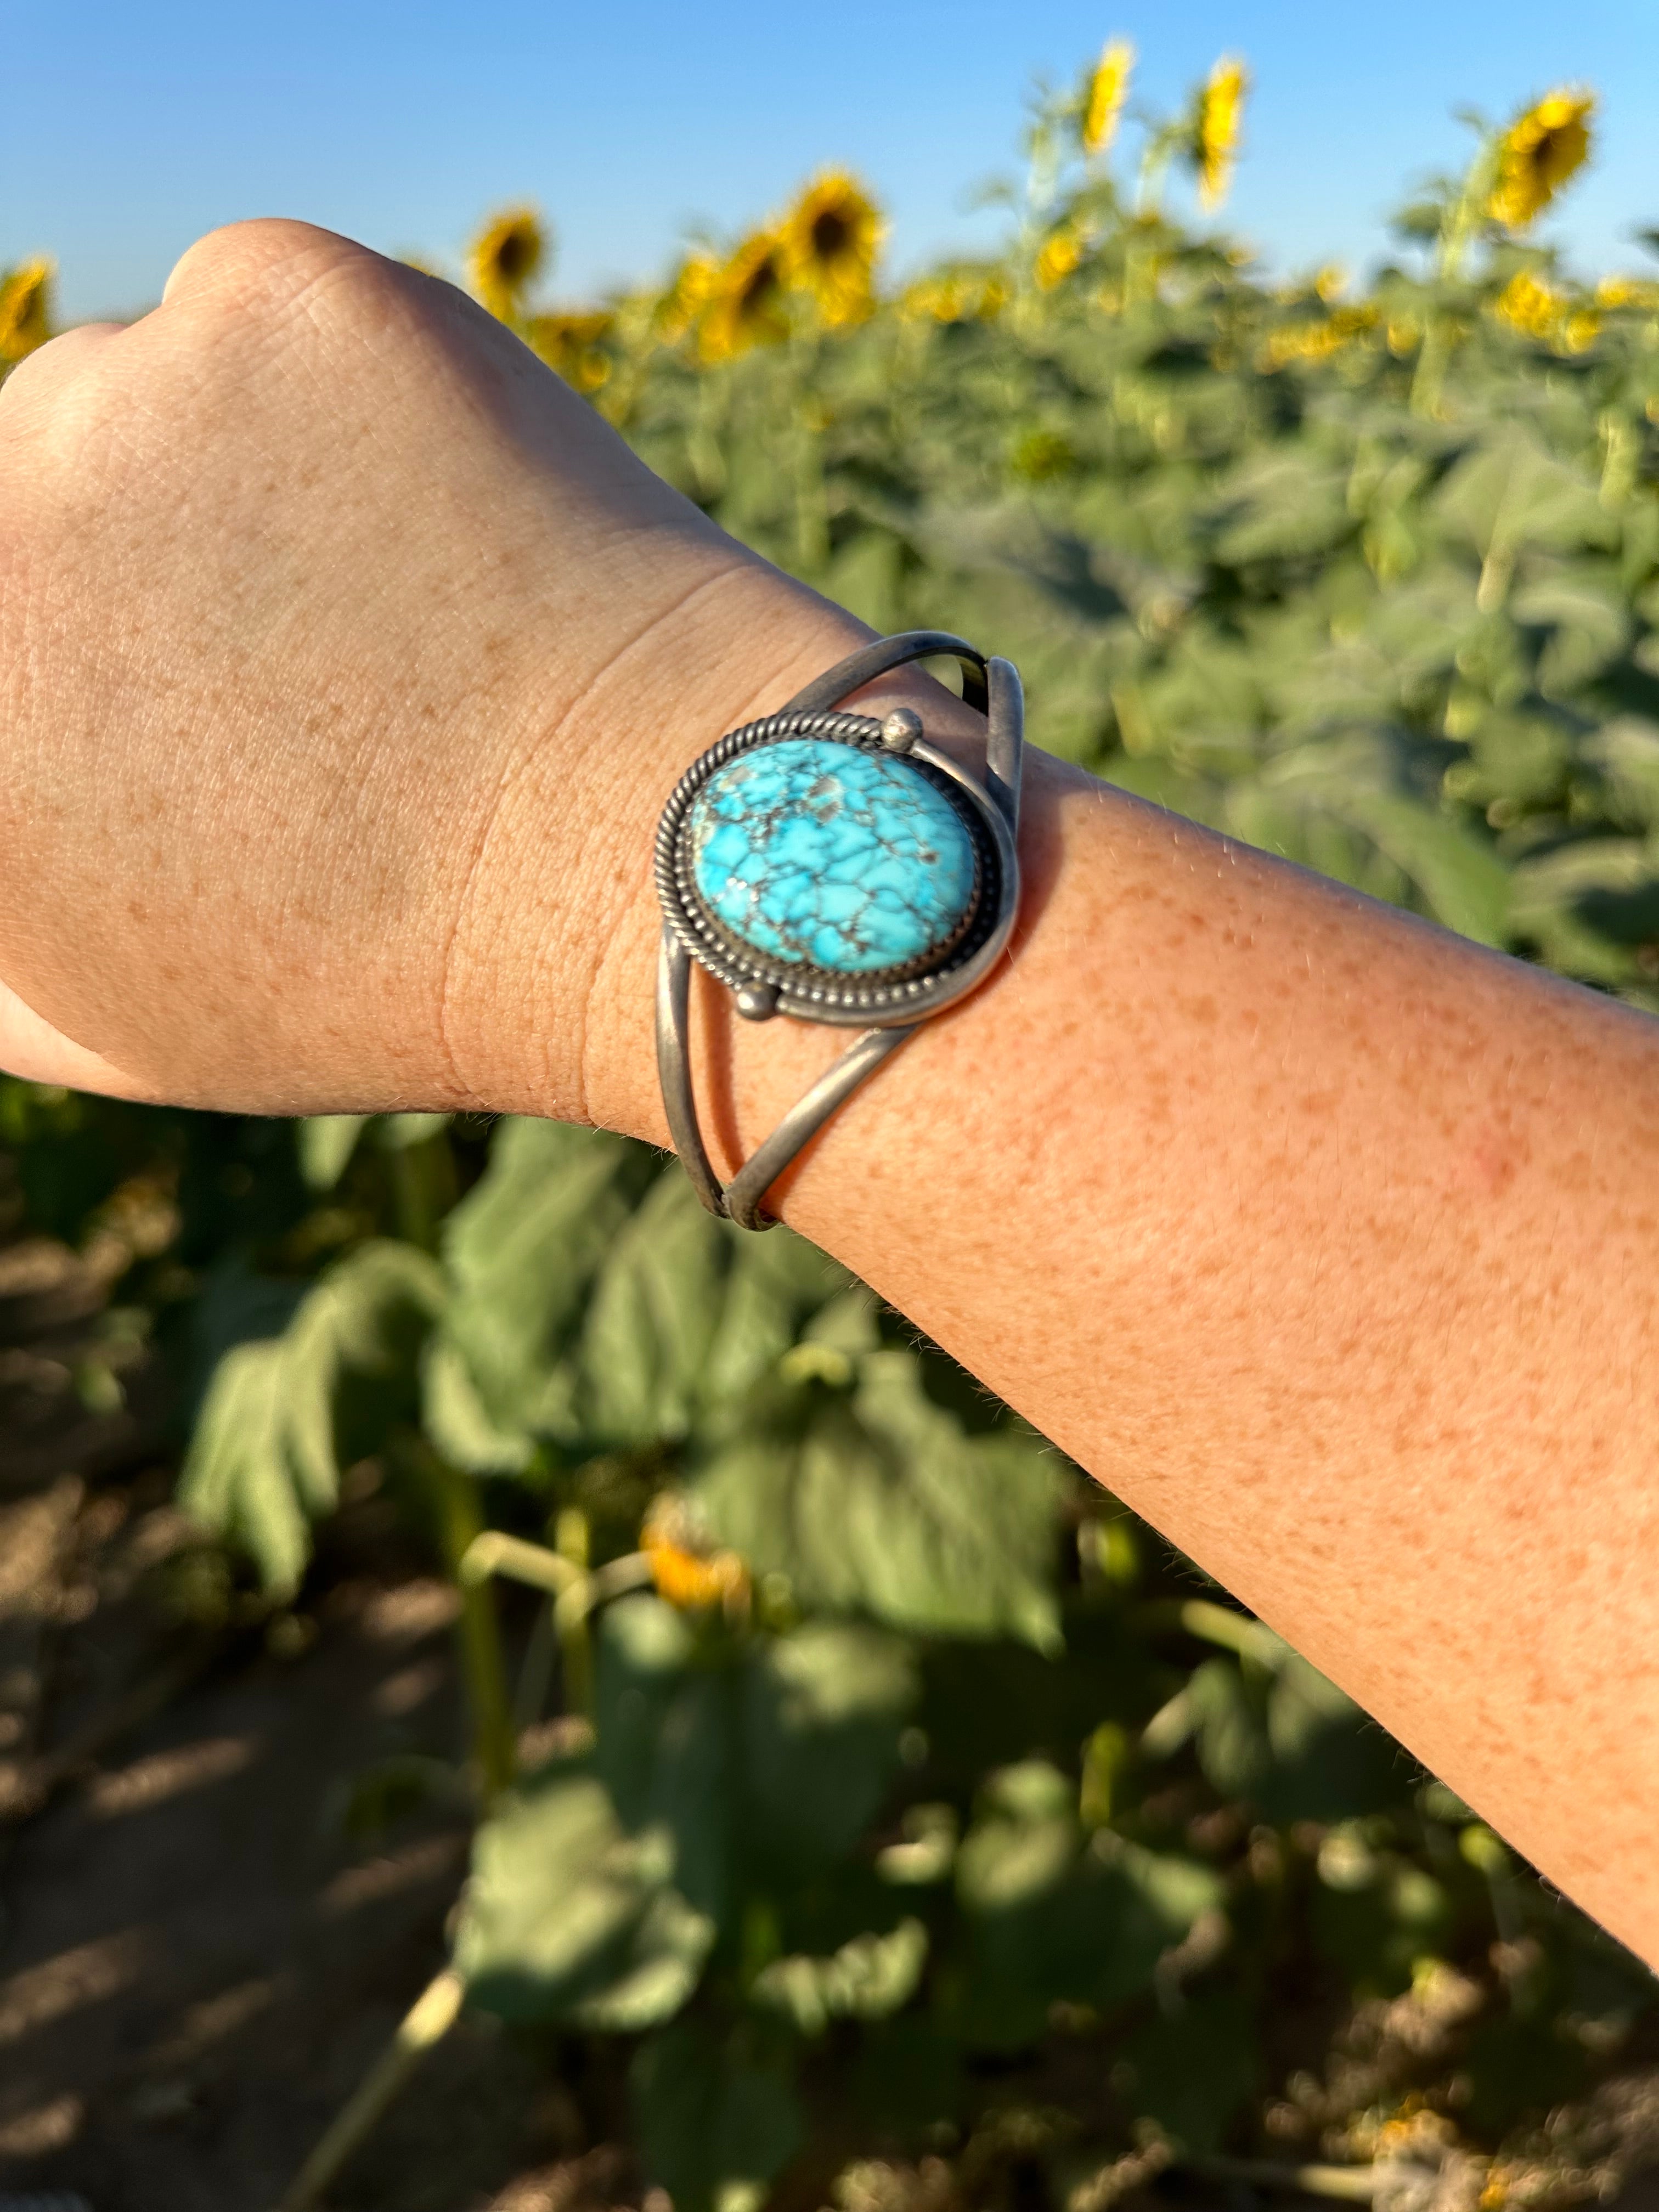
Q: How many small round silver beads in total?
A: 2